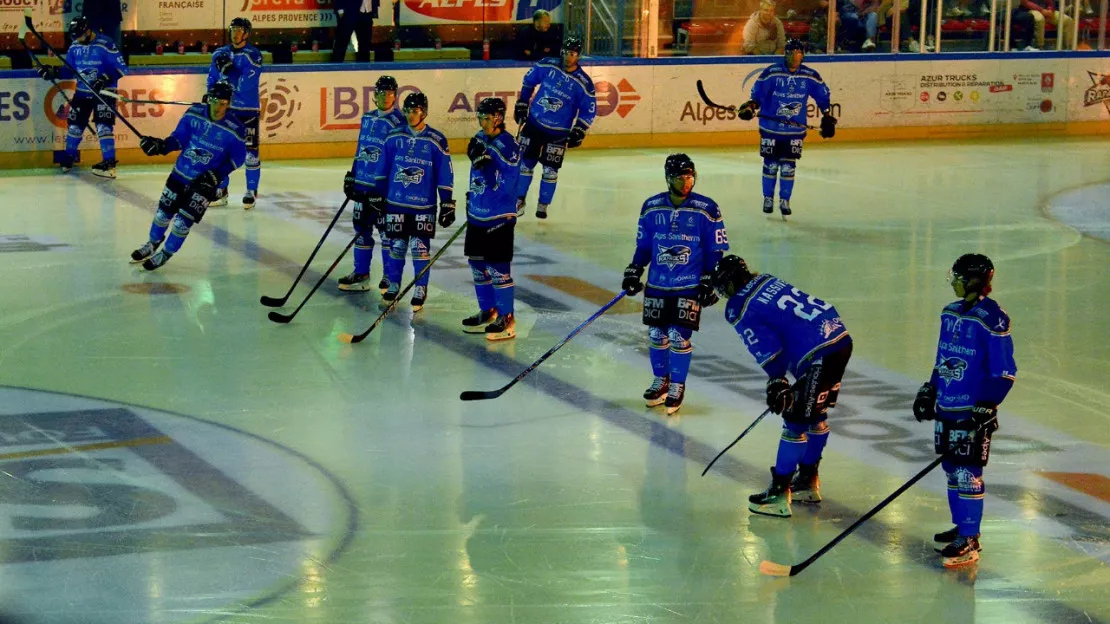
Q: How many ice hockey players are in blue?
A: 11